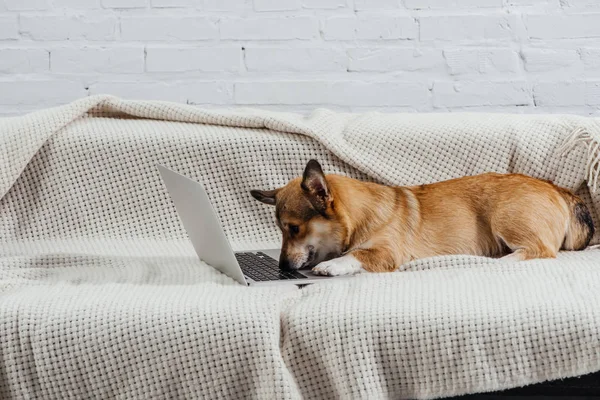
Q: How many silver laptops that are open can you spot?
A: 1